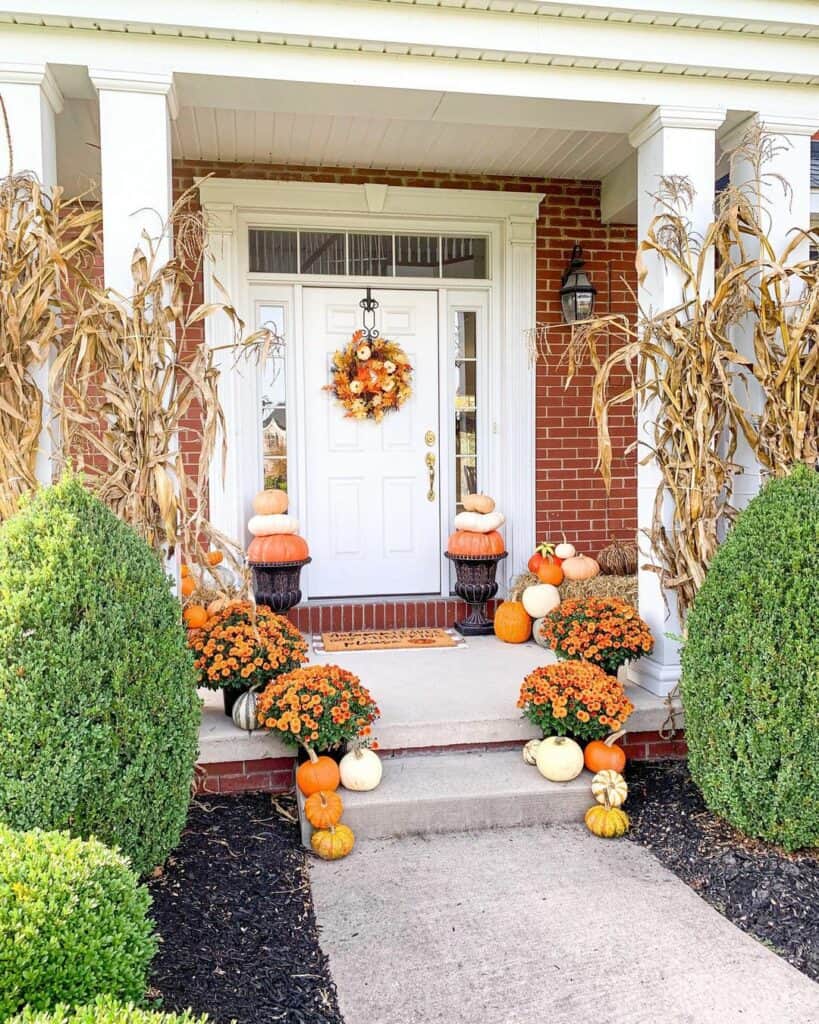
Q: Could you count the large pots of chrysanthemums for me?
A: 4